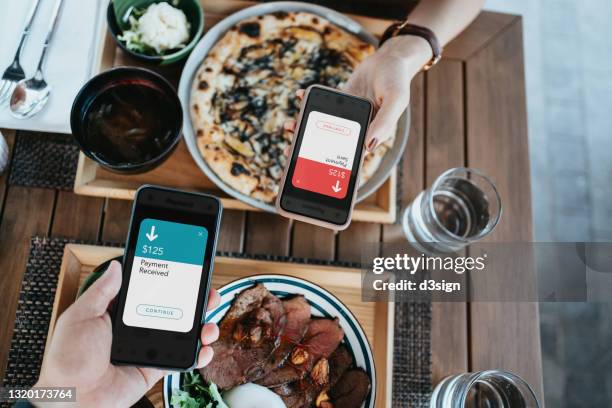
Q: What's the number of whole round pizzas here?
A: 1